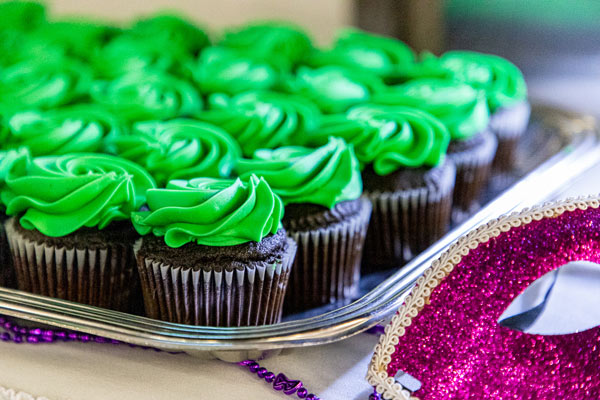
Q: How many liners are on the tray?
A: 6